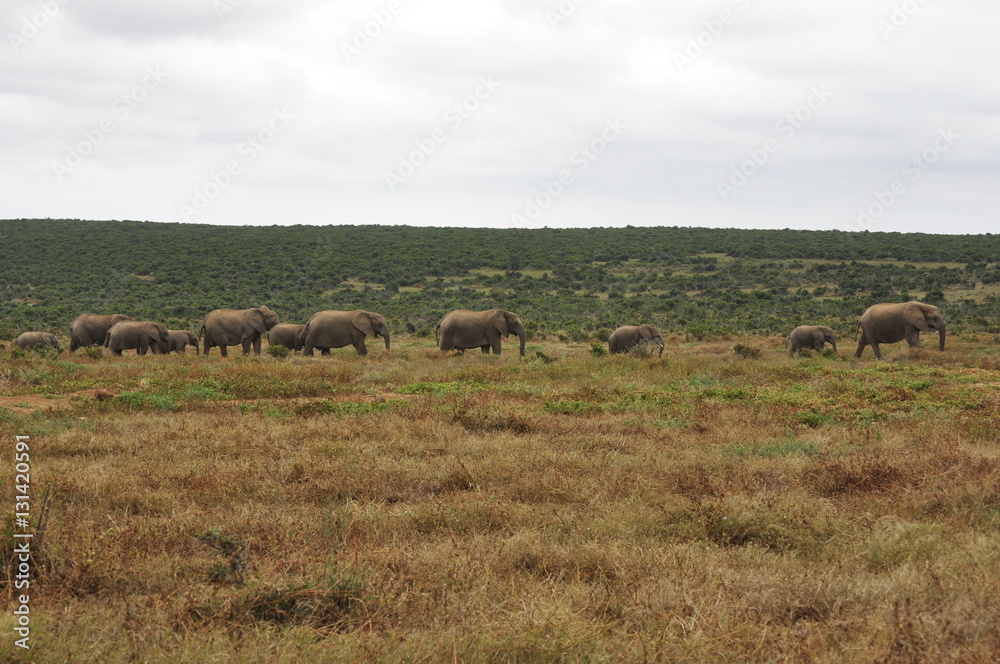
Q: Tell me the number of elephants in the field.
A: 11